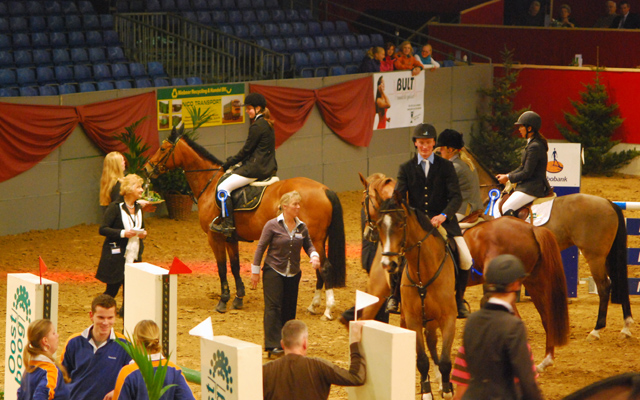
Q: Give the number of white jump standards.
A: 4